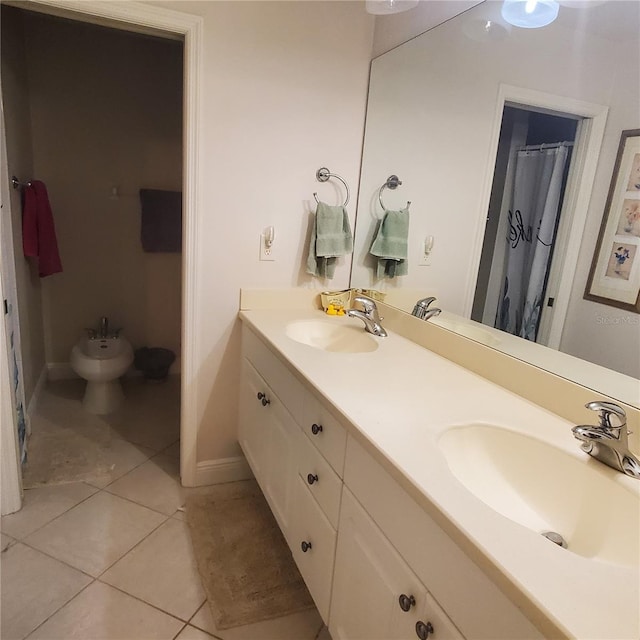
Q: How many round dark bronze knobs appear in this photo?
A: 7